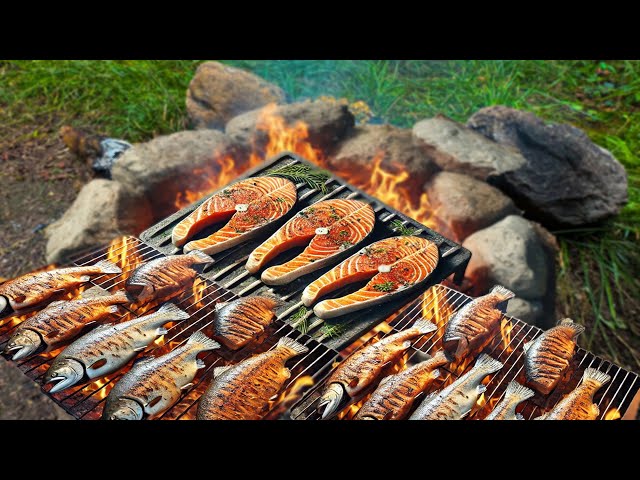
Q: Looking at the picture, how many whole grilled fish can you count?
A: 14